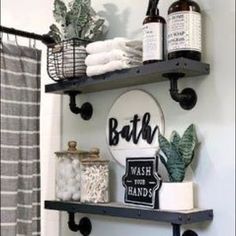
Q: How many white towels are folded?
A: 3